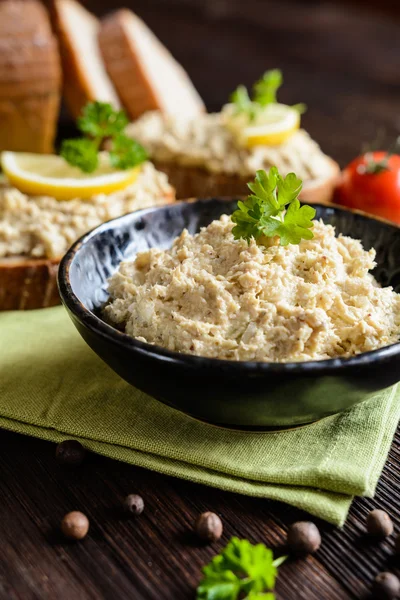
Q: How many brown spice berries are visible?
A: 7